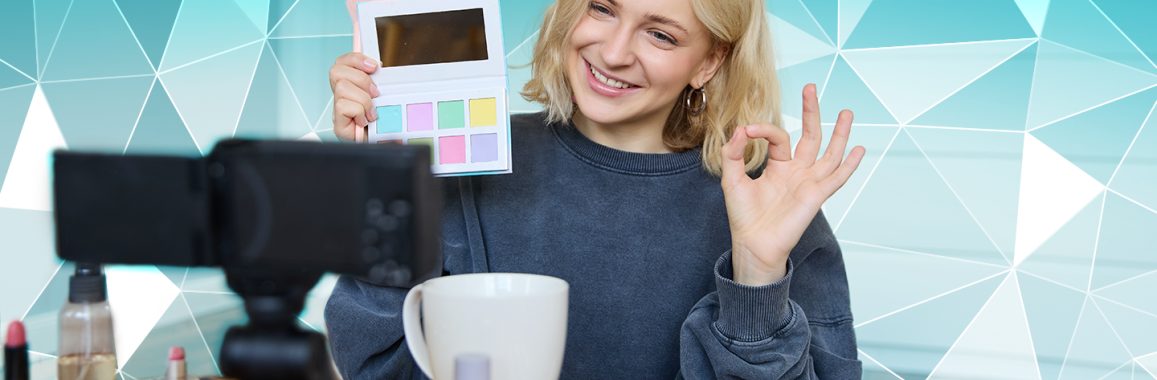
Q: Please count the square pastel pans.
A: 8